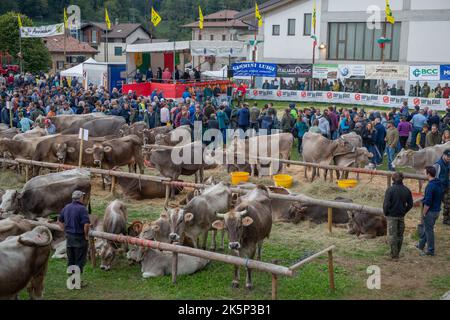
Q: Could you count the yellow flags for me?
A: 8